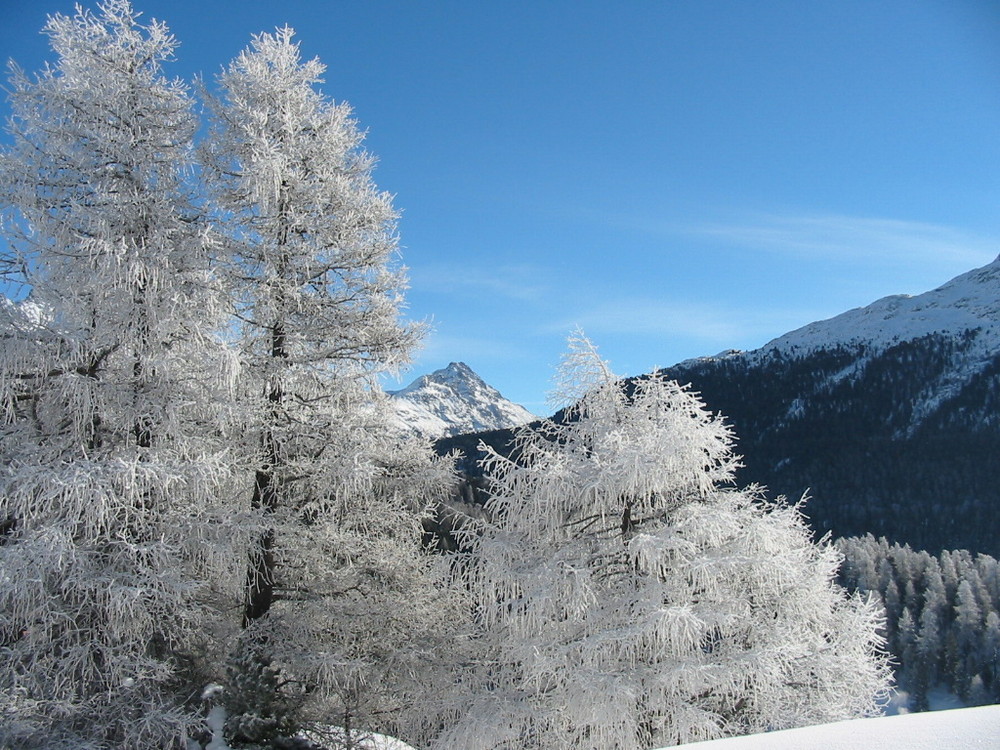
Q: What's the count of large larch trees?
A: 3